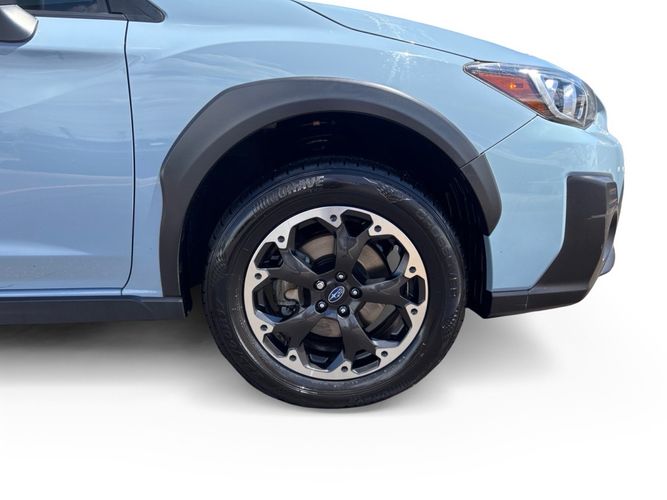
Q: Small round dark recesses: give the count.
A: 10